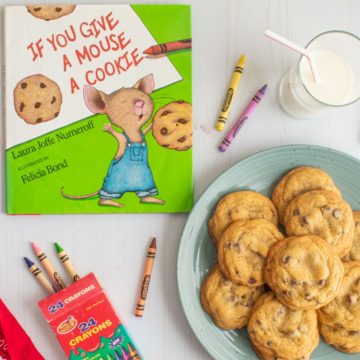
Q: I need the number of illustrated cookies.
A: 3